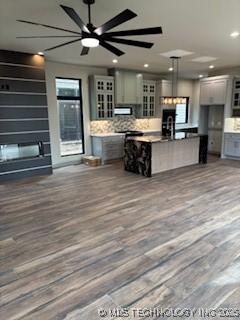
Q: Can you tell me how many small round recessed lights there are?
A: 7